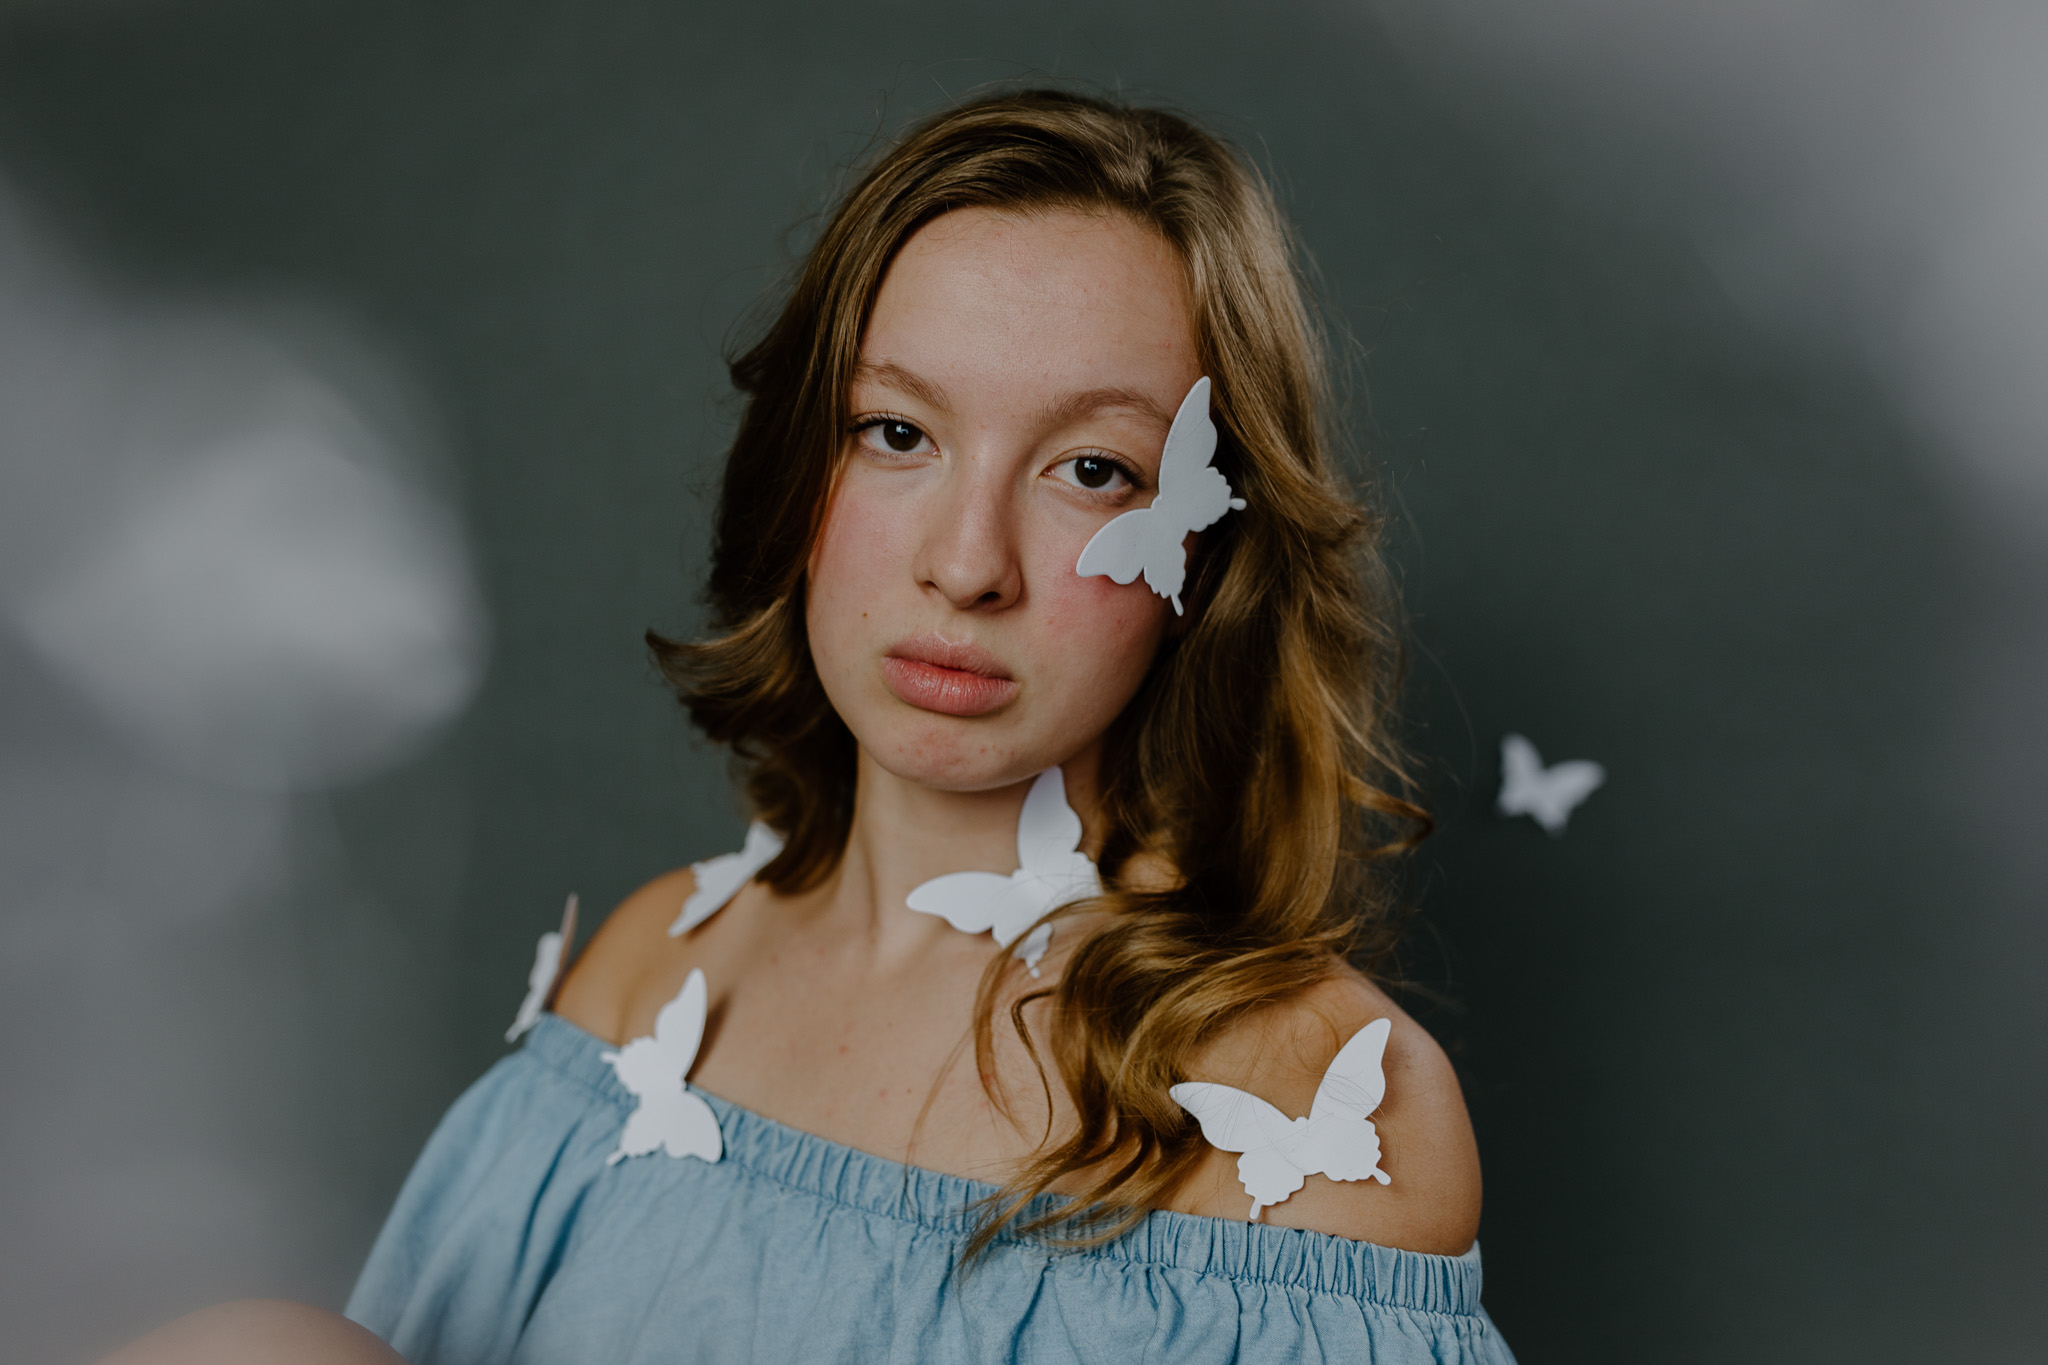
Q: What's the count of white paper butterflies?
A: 7